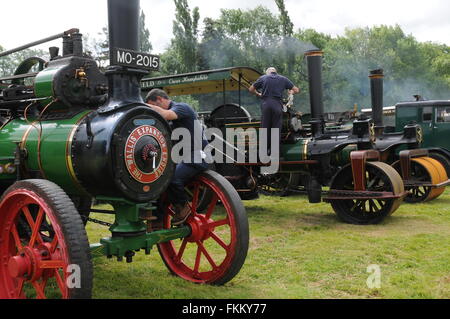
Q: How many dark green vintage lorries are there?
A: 1